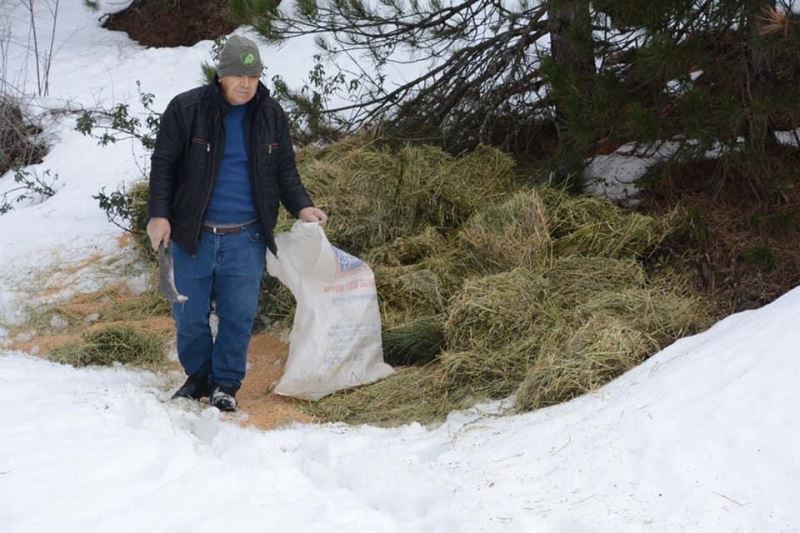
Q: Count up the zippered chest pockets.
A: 2